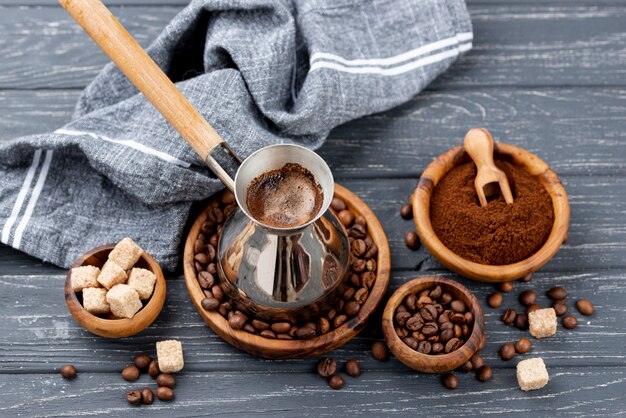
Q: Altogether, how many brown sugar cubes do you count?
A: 9